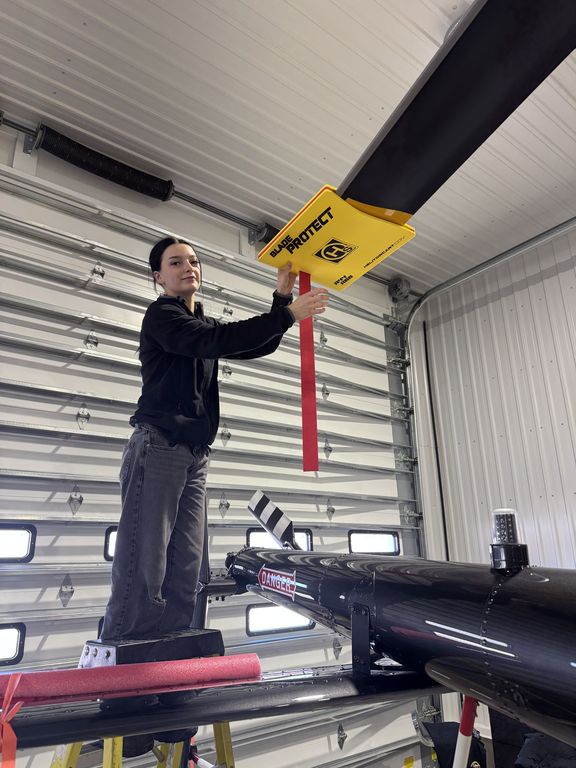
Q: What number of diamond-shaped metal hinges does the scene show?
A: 15